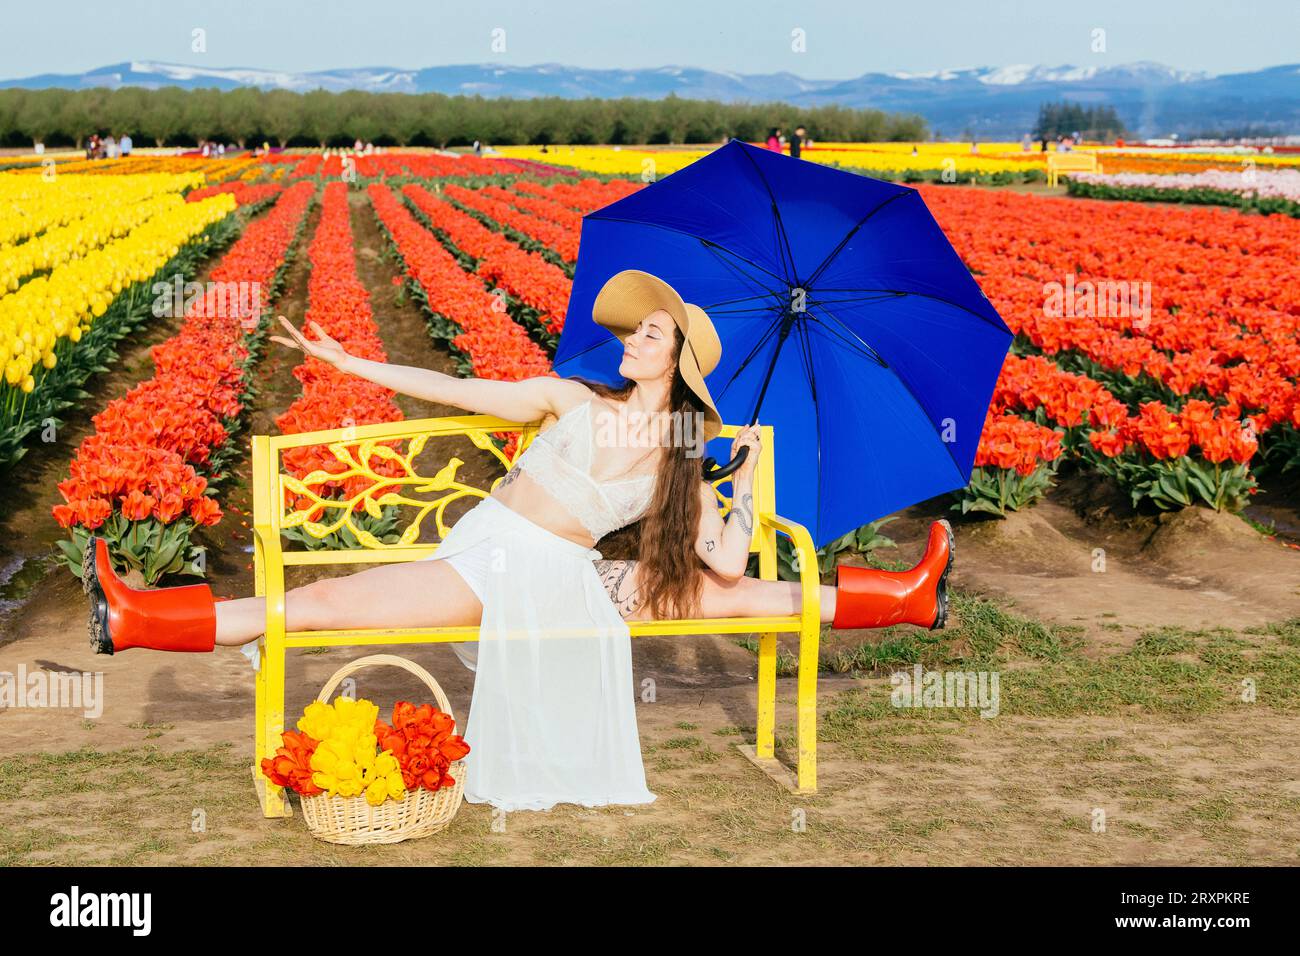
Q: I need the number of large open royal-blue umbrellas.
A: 1